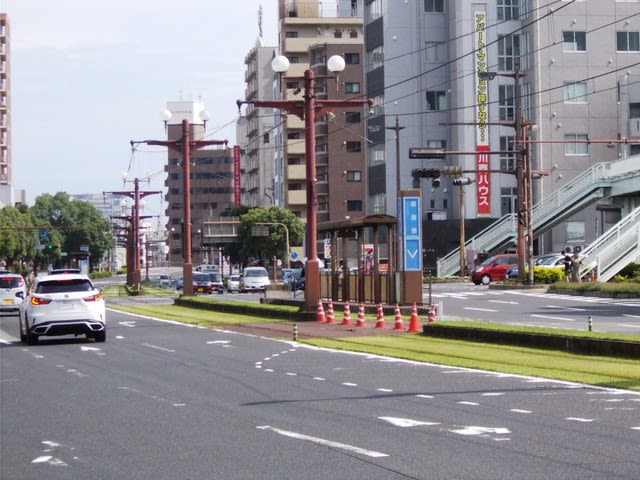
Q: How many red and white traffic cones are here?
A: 8